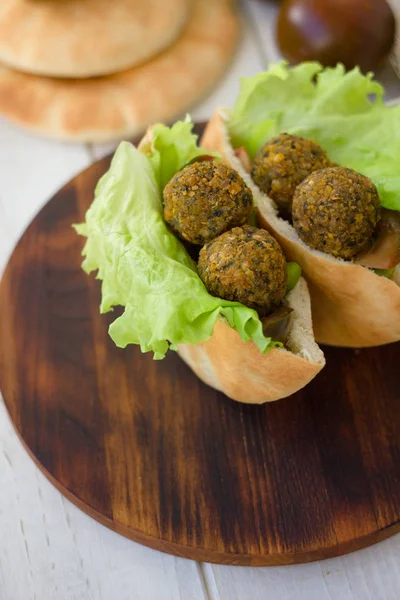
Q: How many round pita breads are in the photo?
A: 2